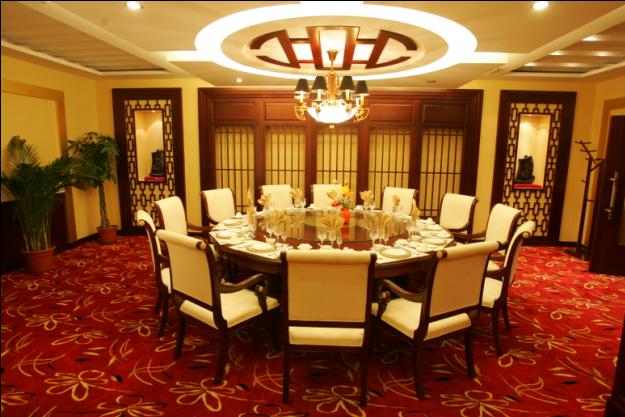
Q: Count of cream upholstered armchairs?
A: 12